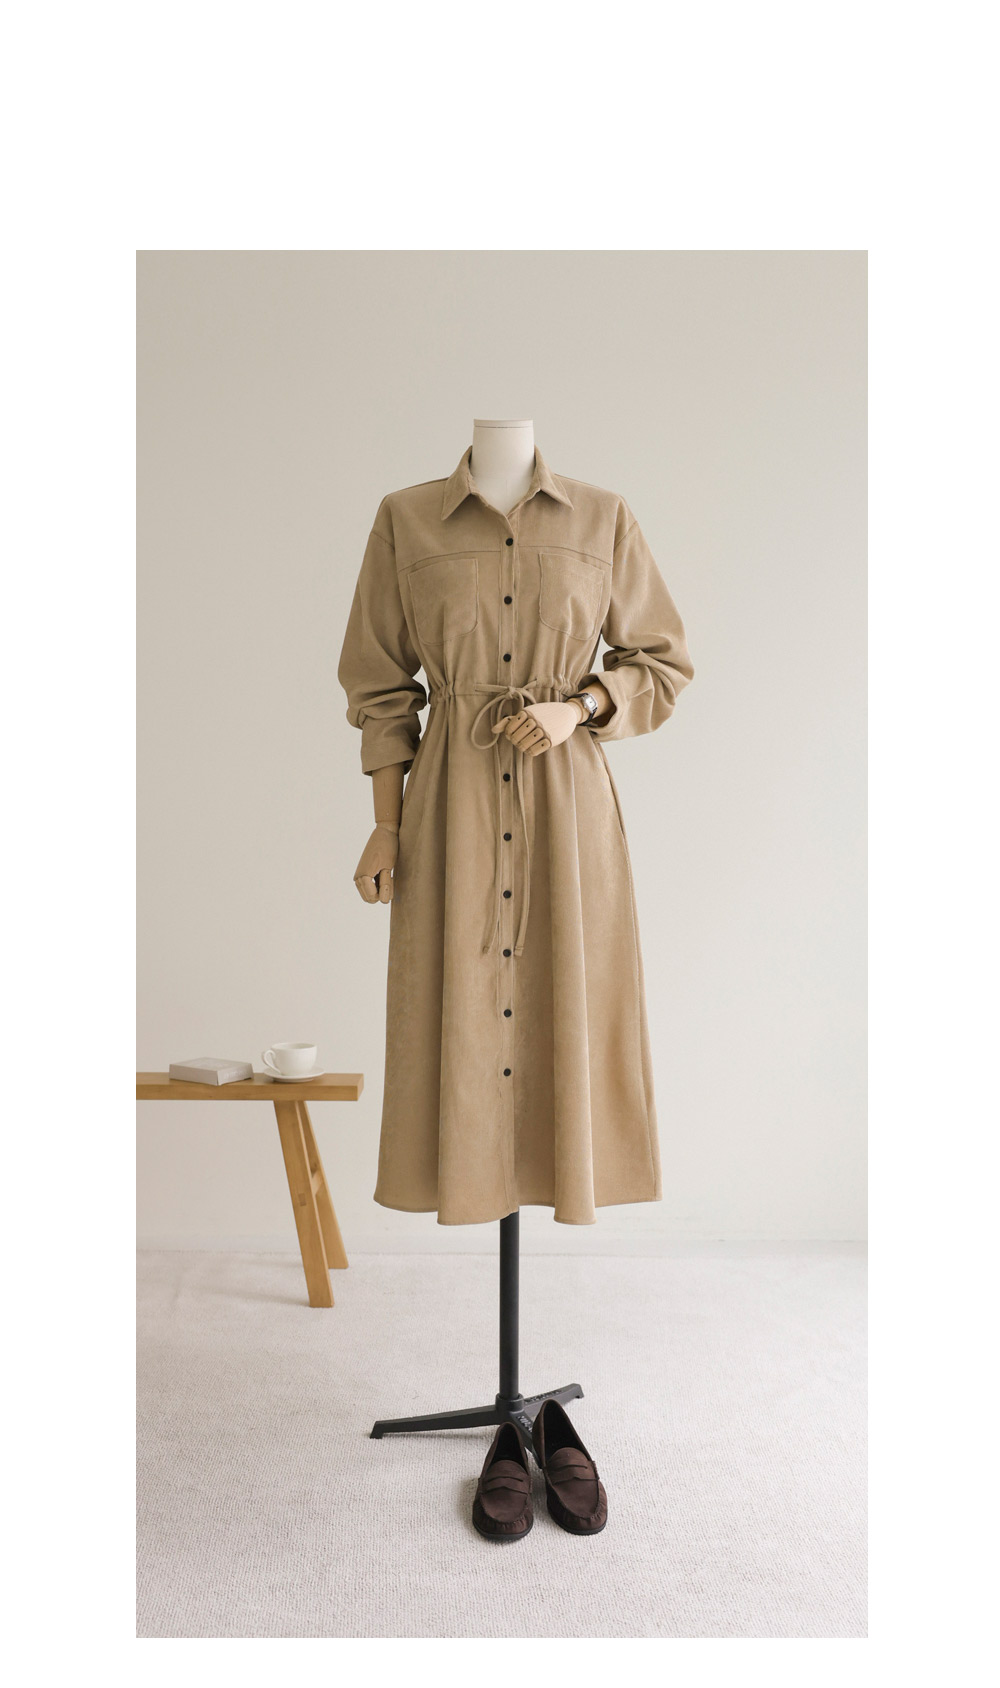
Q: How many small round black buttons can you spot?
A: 9